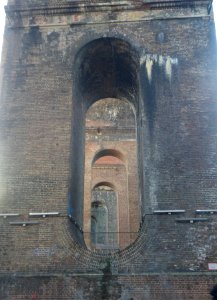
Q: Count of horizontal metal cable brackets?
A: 6